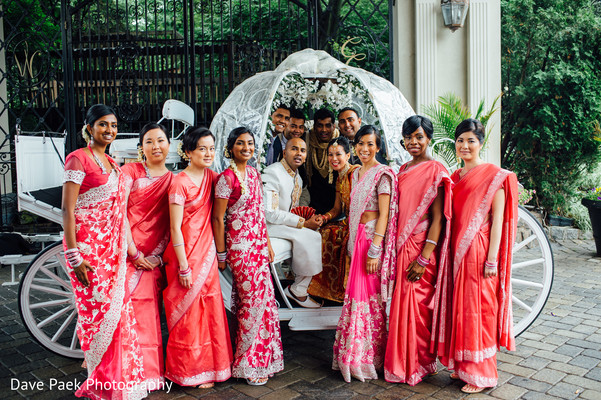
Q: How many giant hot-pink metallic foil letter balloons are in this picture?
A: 0